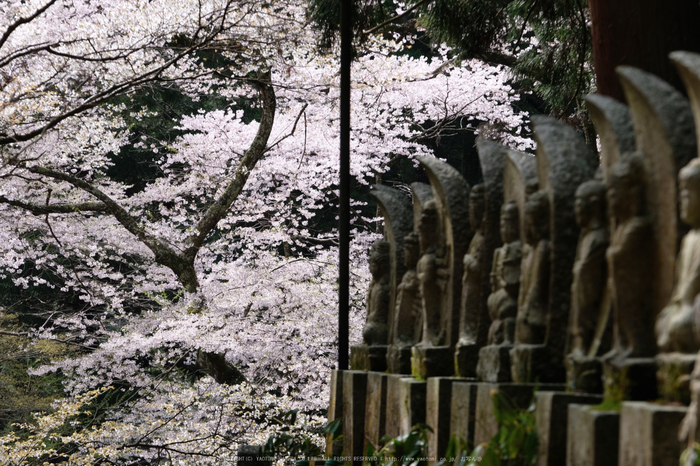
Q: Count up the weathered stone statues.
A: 9